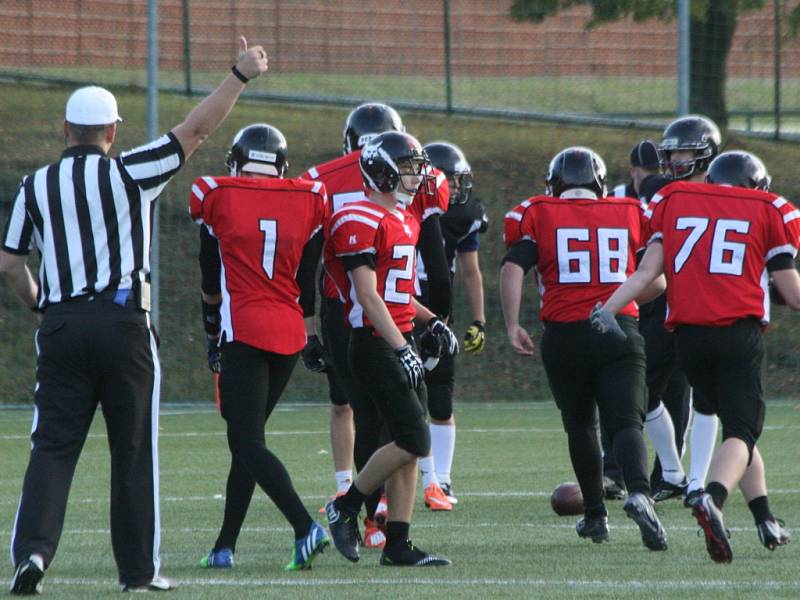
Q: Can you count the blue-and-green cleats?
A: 2